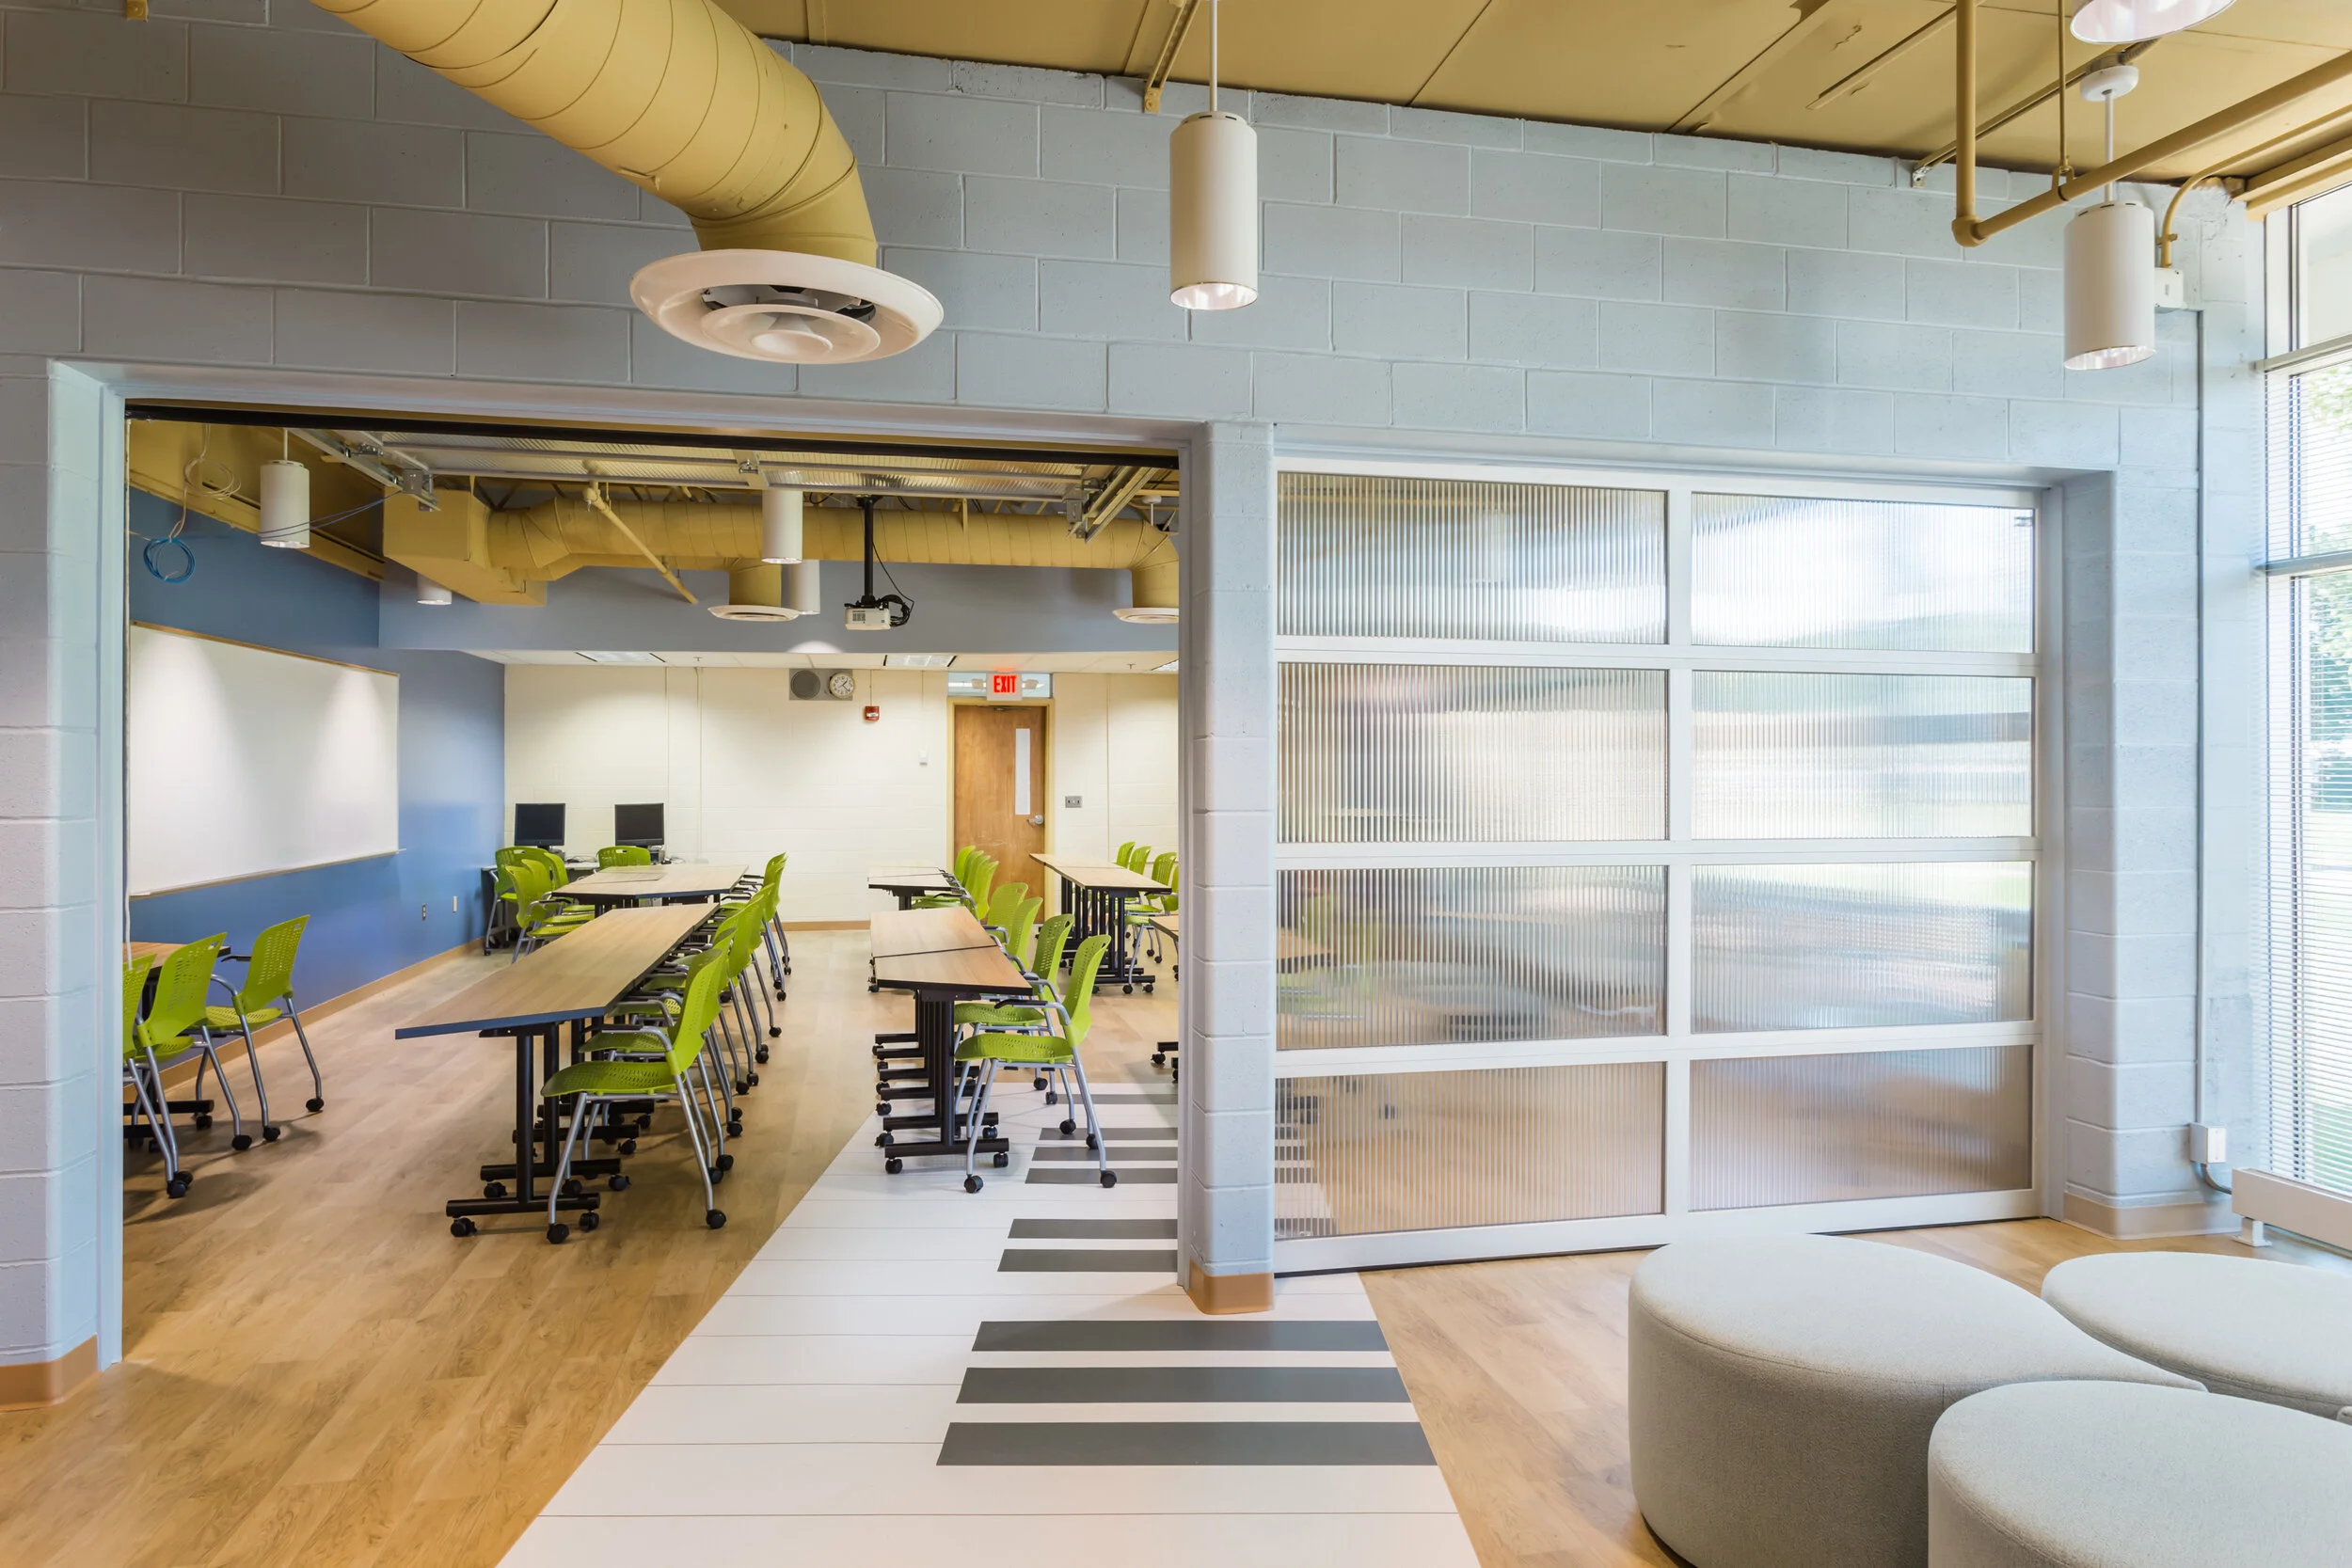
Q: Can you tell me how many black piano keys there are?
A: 9